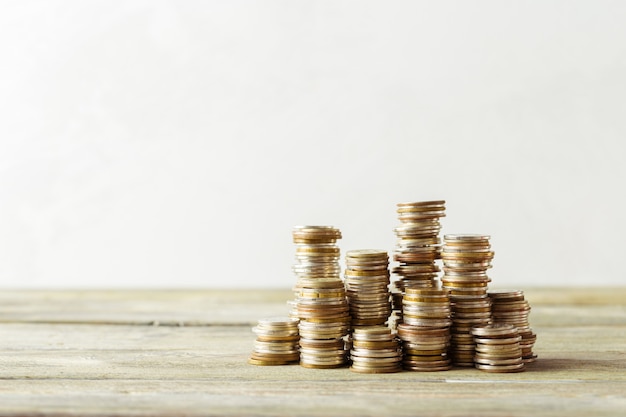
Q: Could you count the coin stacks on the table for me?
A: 10